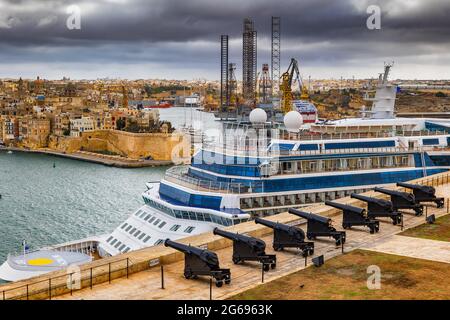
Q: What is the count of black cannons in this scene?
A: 8